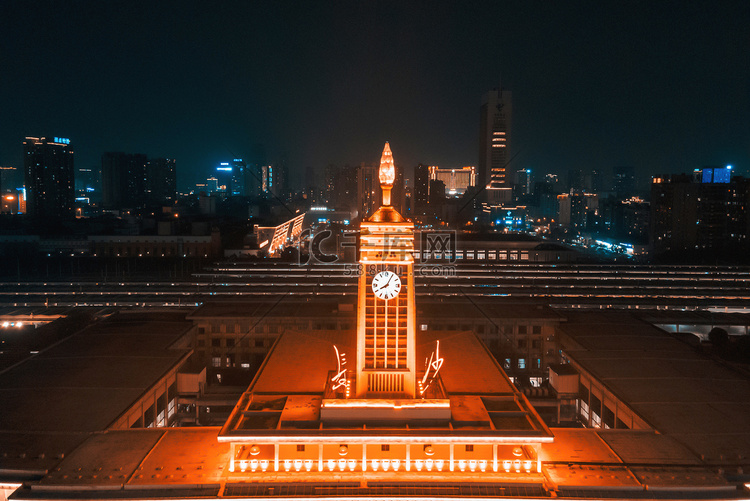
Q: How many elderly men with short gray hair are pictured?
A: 0